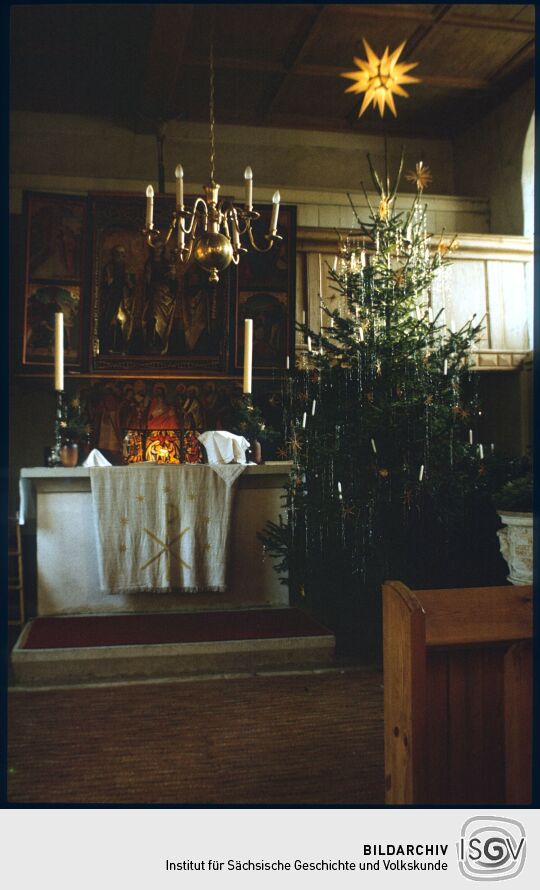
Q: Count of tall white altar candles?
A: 2